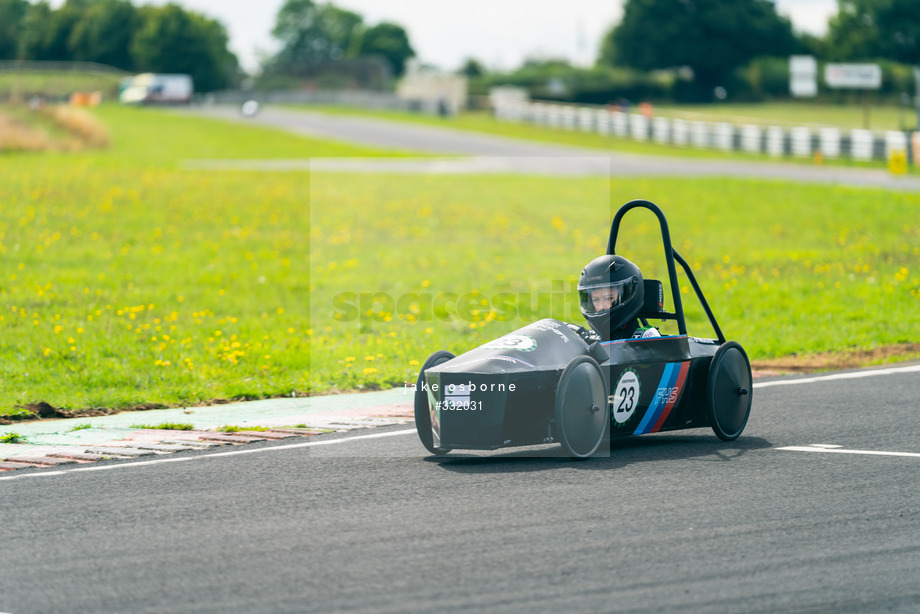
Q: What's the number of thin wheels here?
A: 3